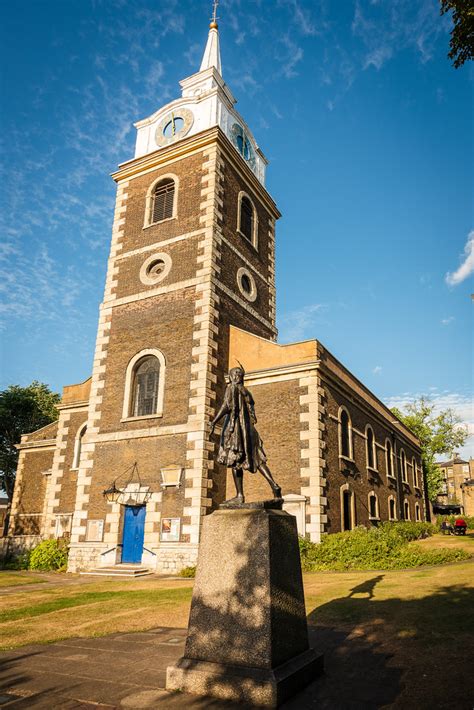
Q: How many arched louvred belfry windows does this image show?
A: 2